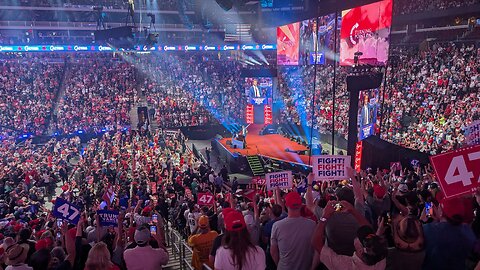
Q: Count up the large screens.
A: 5